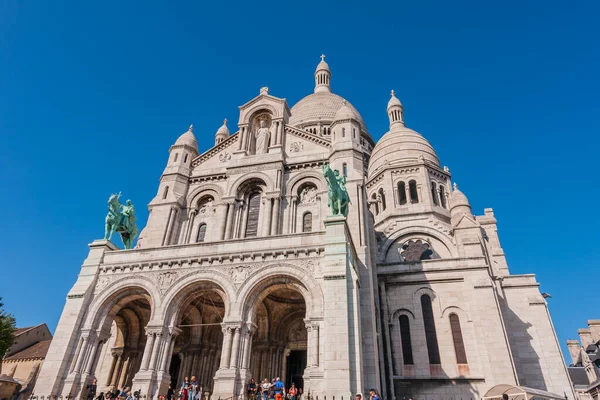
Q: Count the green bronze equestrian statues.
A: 2